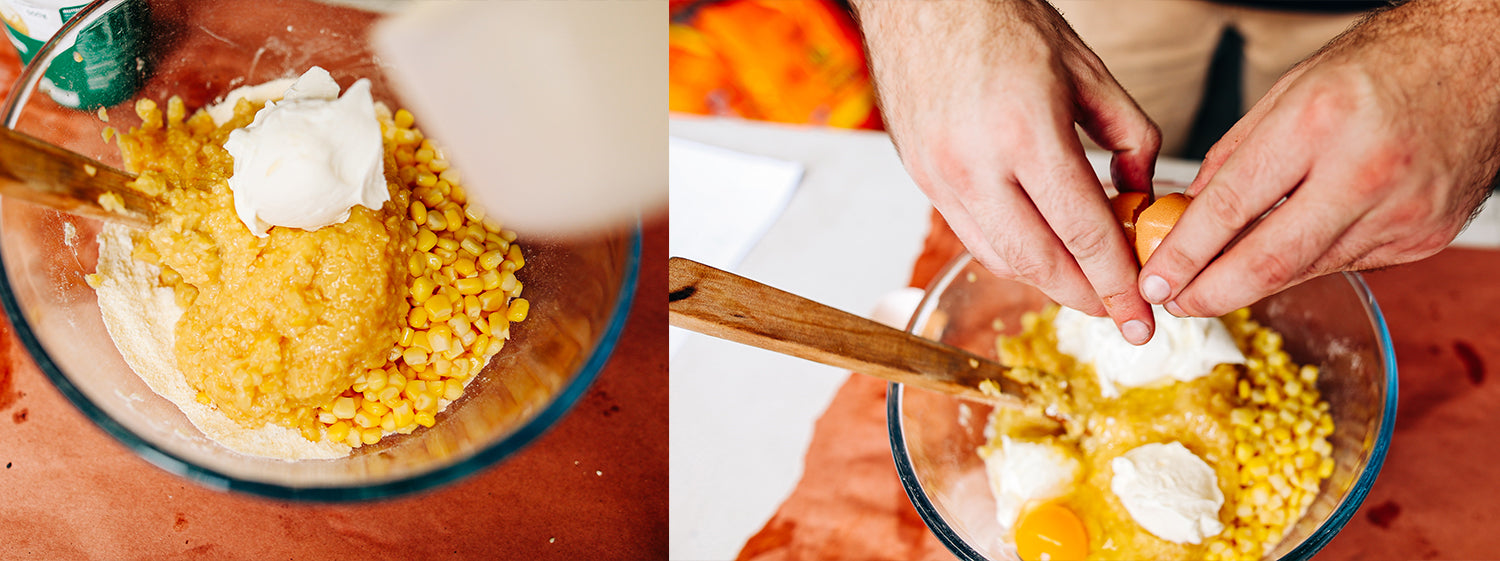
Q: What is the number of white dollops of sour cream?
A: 4